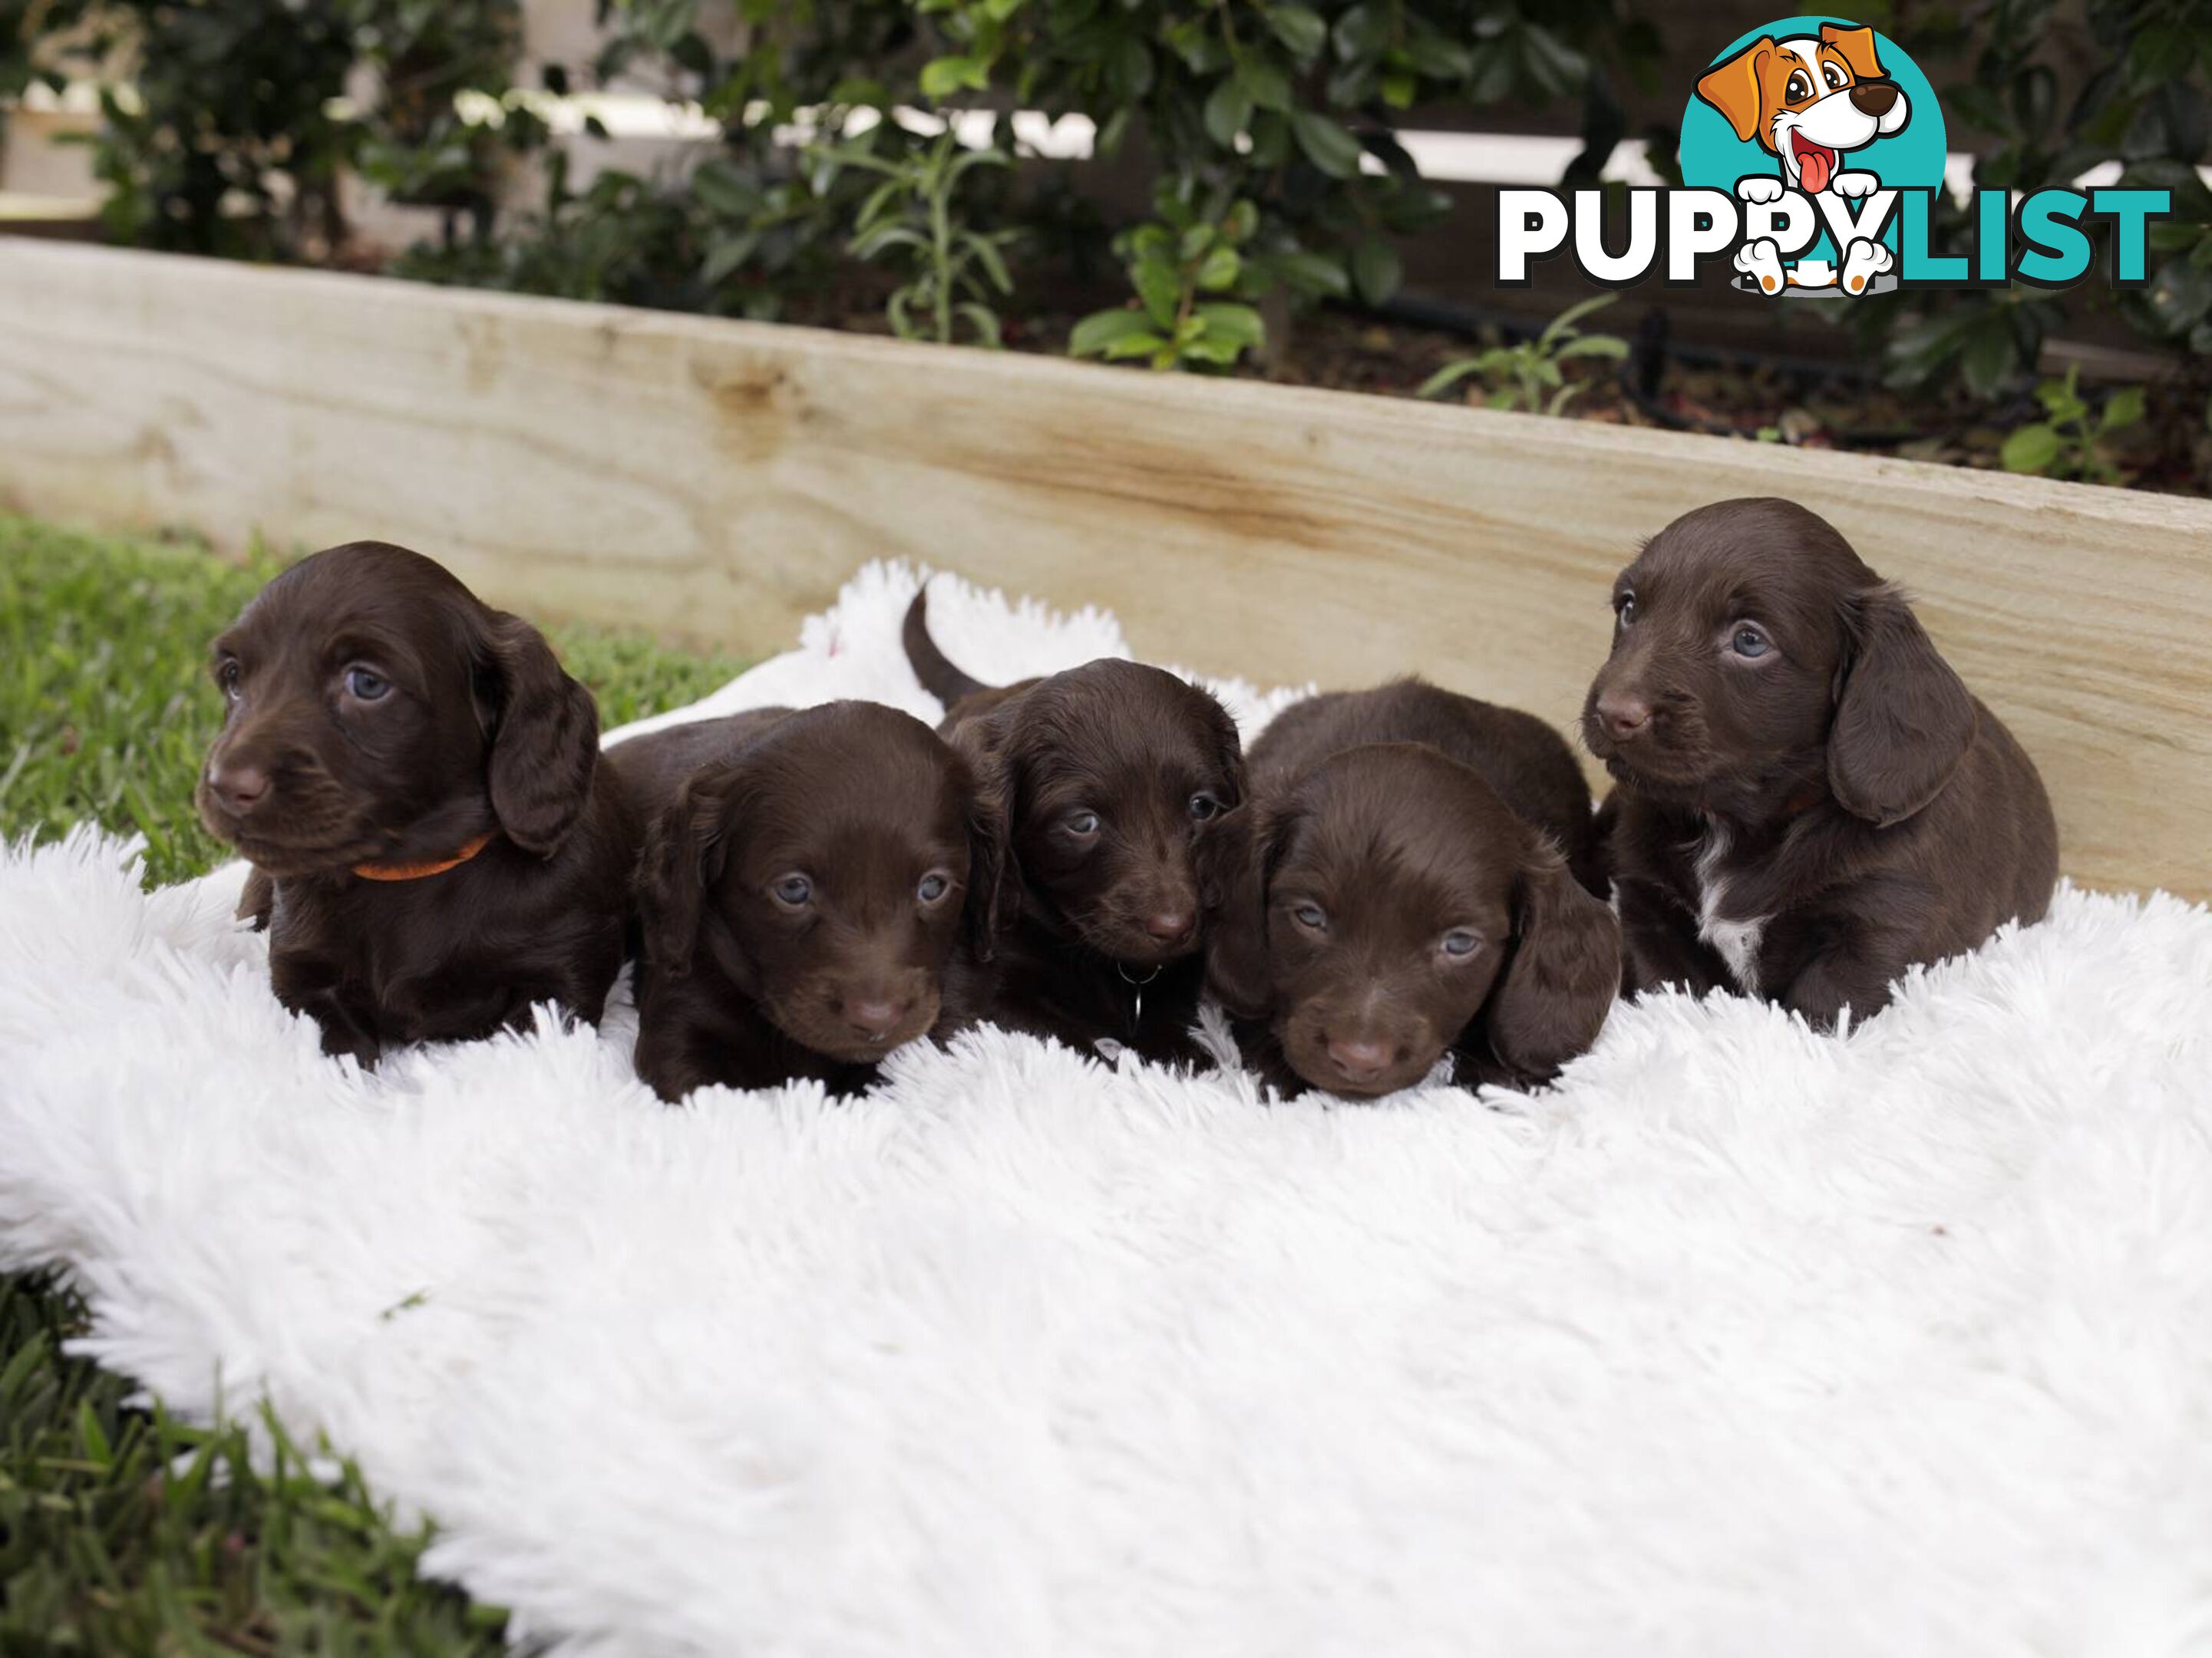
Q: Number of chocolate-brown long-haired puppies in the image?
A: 5